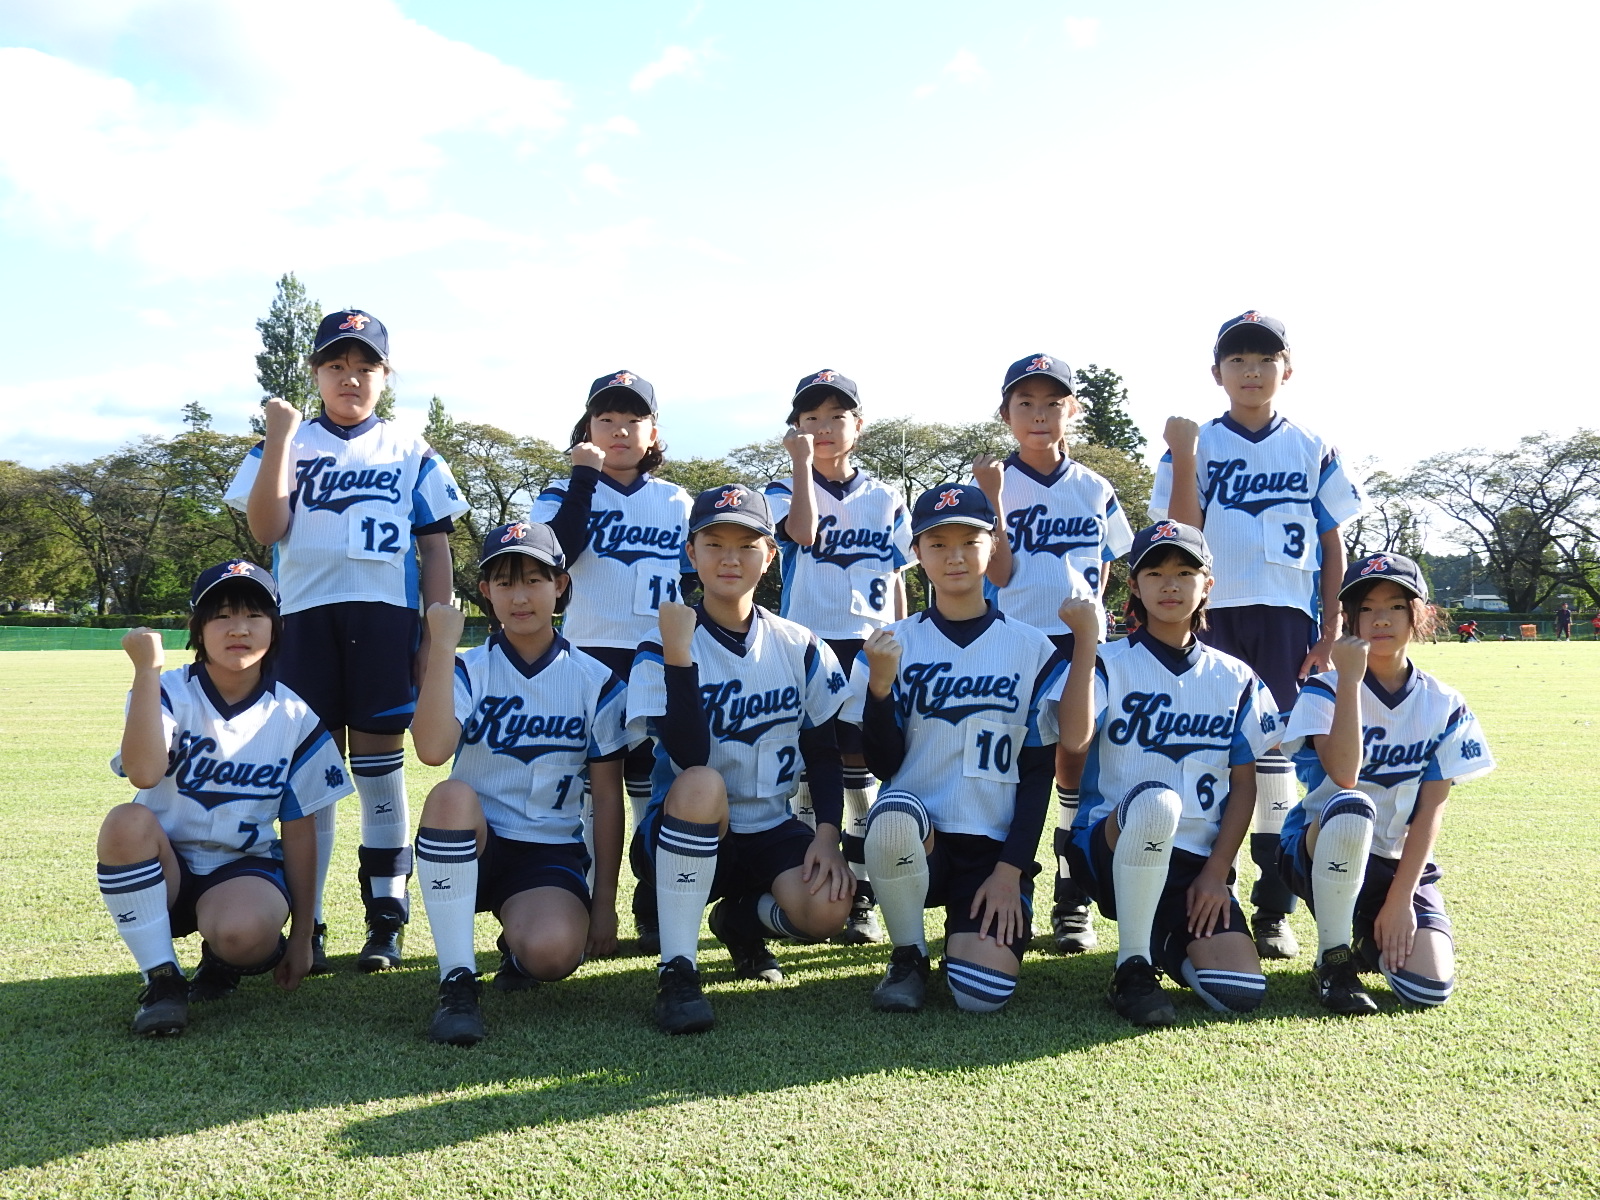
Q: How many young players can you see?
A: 11